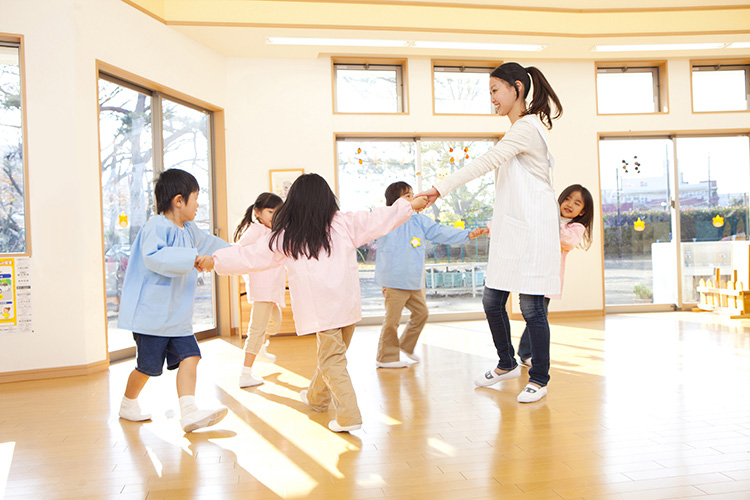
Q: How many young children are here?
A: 5